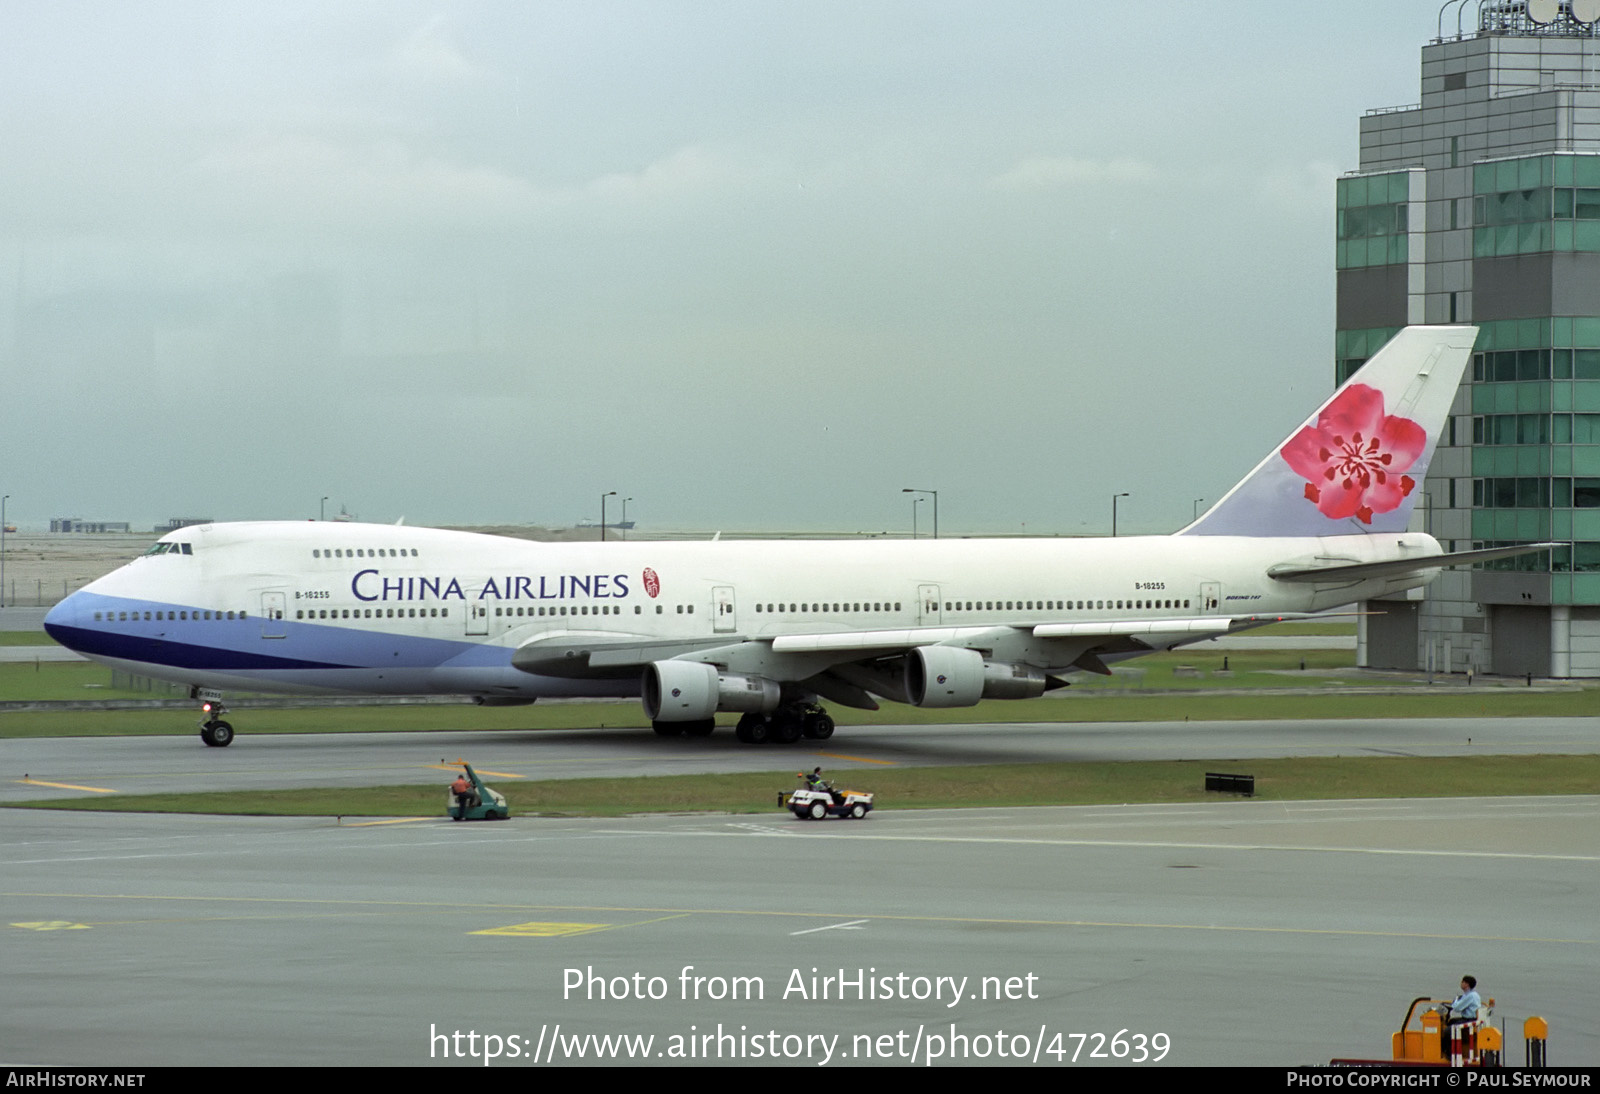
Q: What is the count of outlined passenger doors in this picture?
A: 5